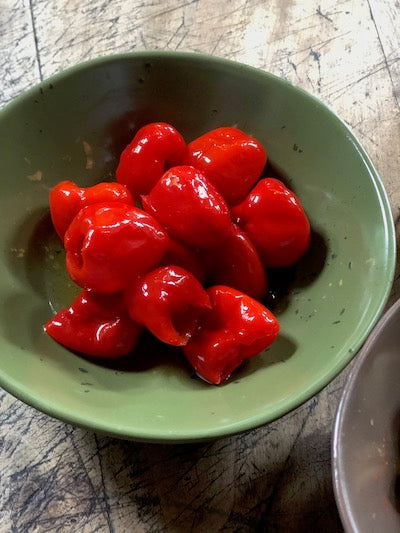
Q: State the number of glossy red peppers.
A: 10